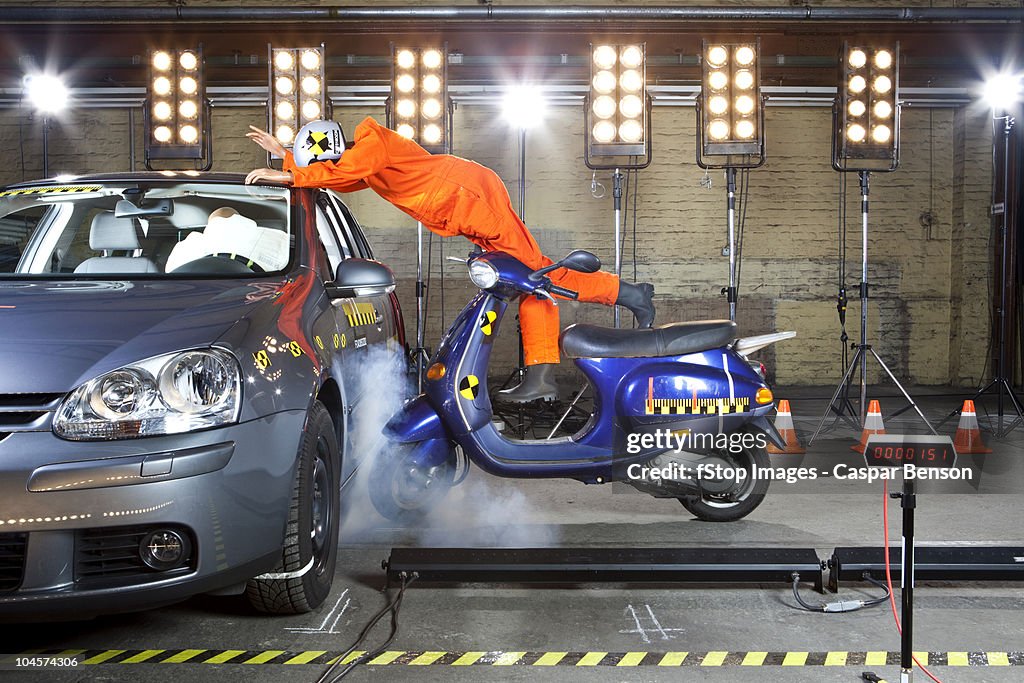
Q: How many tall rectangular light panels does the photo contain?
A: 6